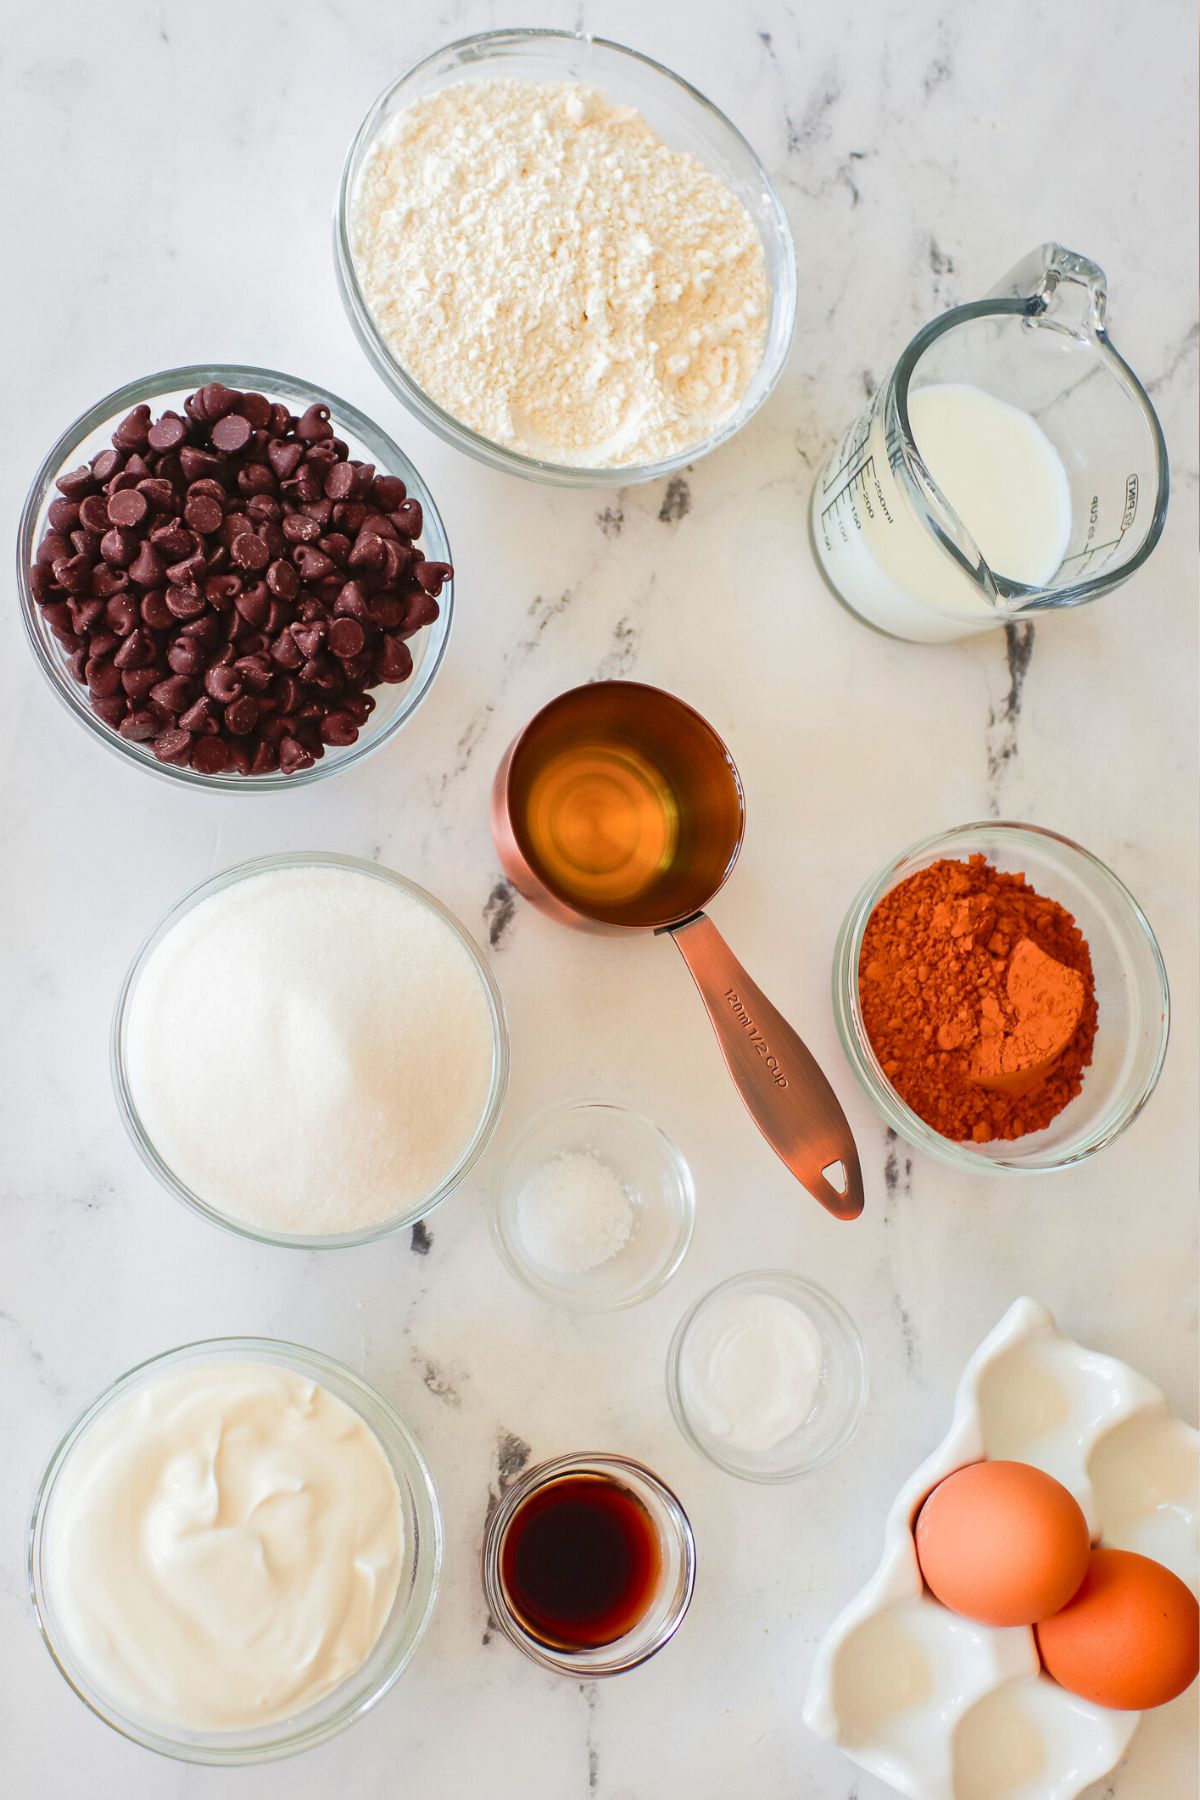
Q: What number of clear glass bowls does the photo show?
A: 8